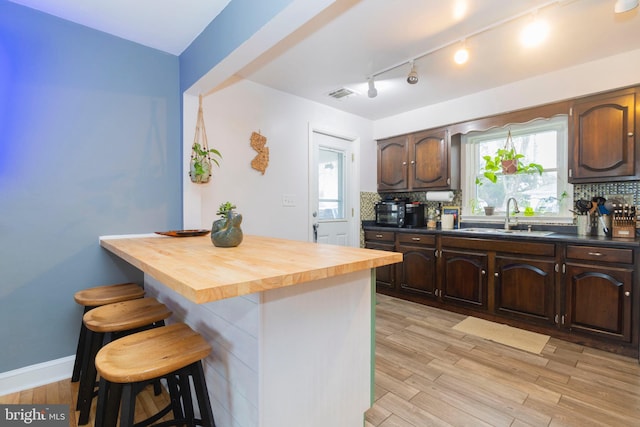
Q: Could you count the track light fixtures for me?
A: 5